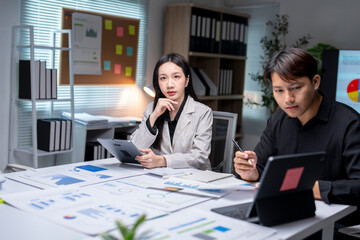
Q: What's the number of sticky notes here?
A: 9